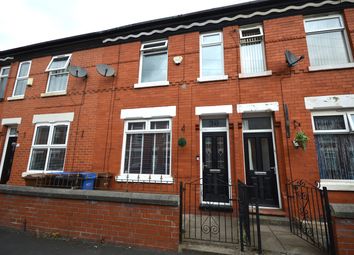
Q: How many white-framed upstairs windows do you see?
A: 7